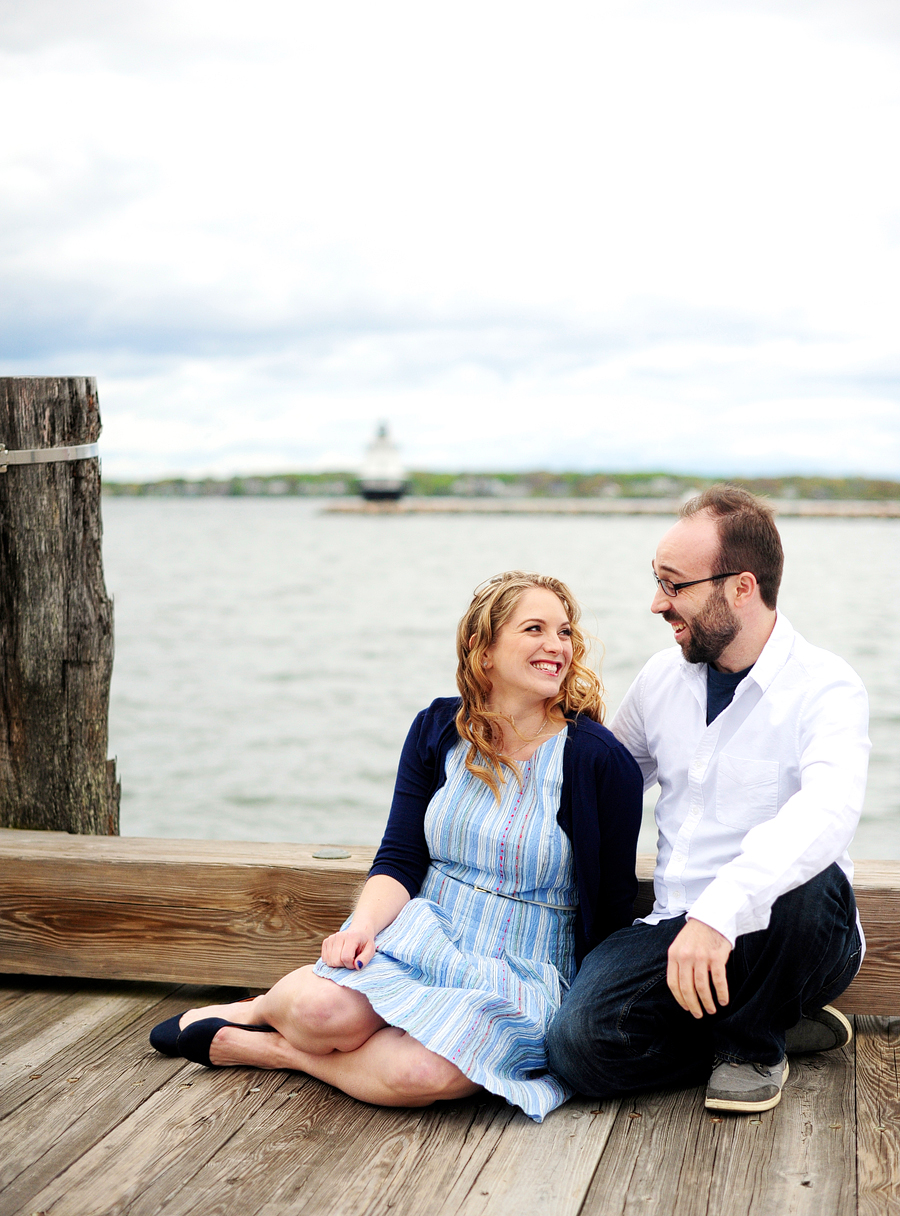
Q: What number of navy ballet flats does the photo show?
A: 2